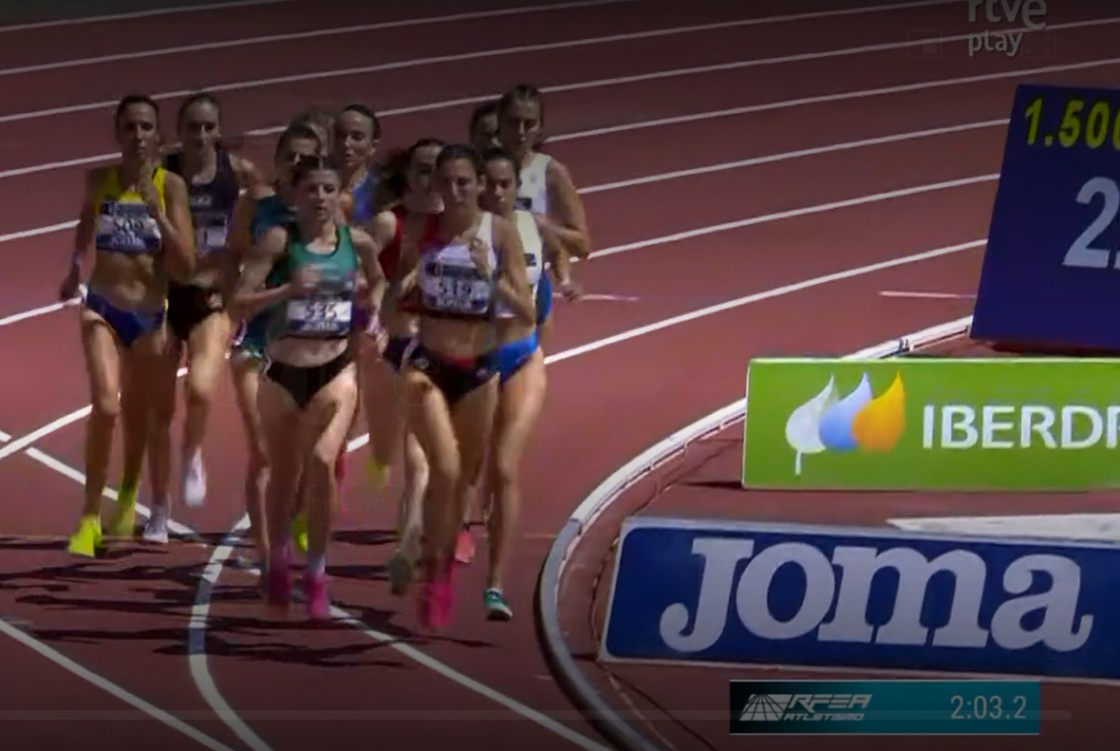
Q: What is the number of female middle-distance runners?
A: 11